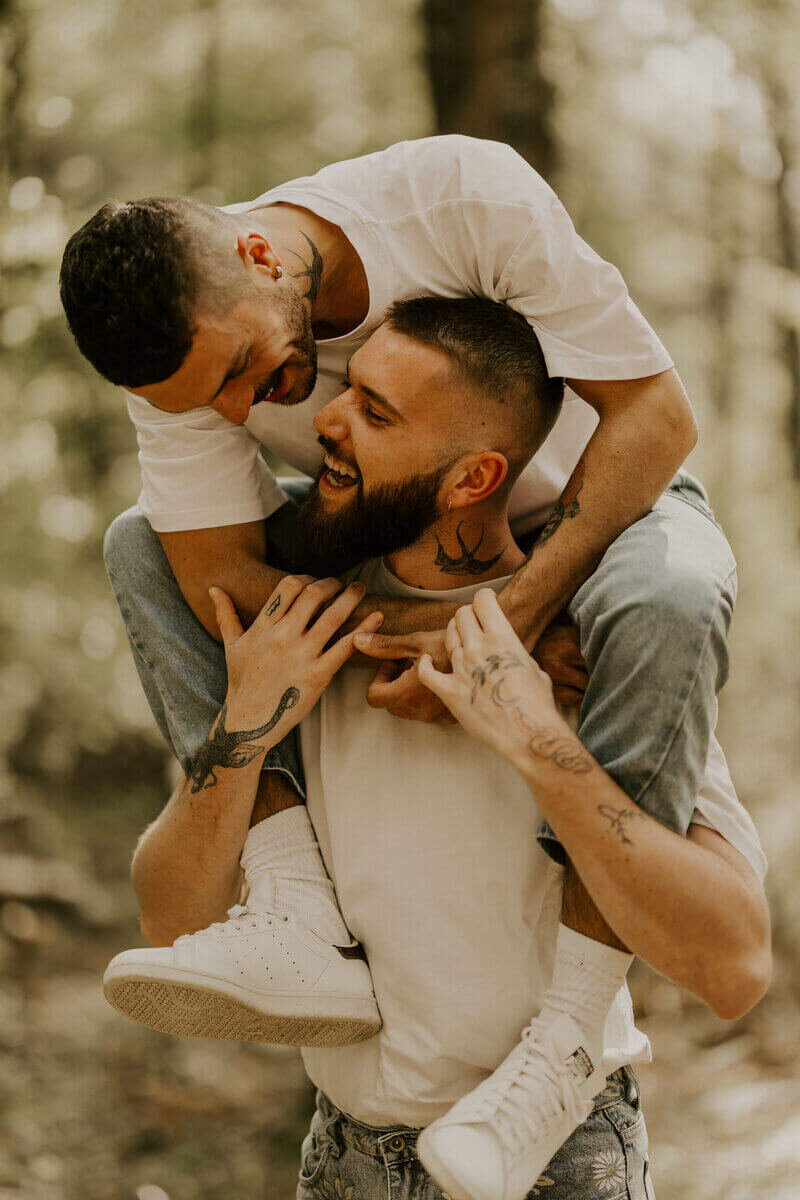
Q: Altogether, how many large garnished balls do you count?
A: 0